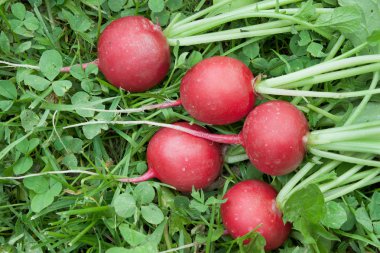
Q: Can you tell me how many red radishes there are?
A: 5